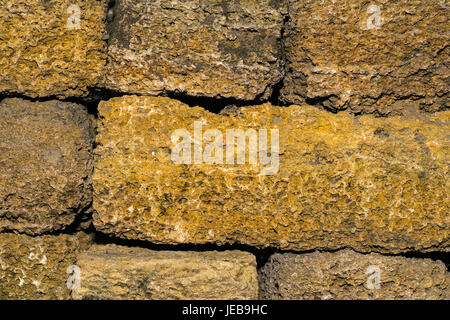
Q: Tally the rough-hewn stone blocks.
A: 8